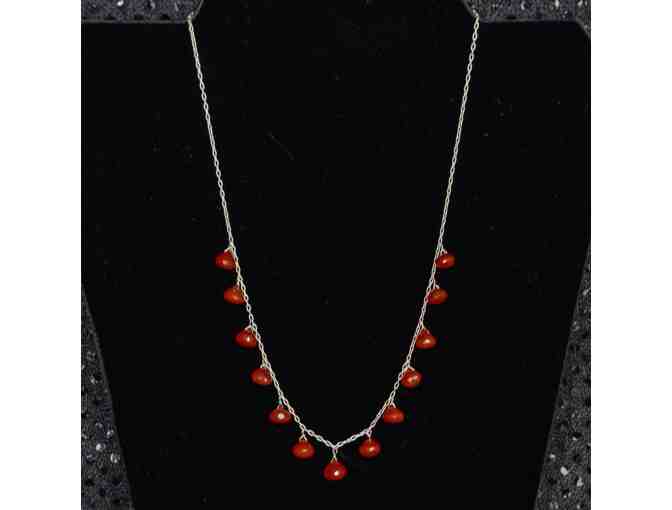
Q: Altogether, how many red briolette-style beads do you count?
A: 13